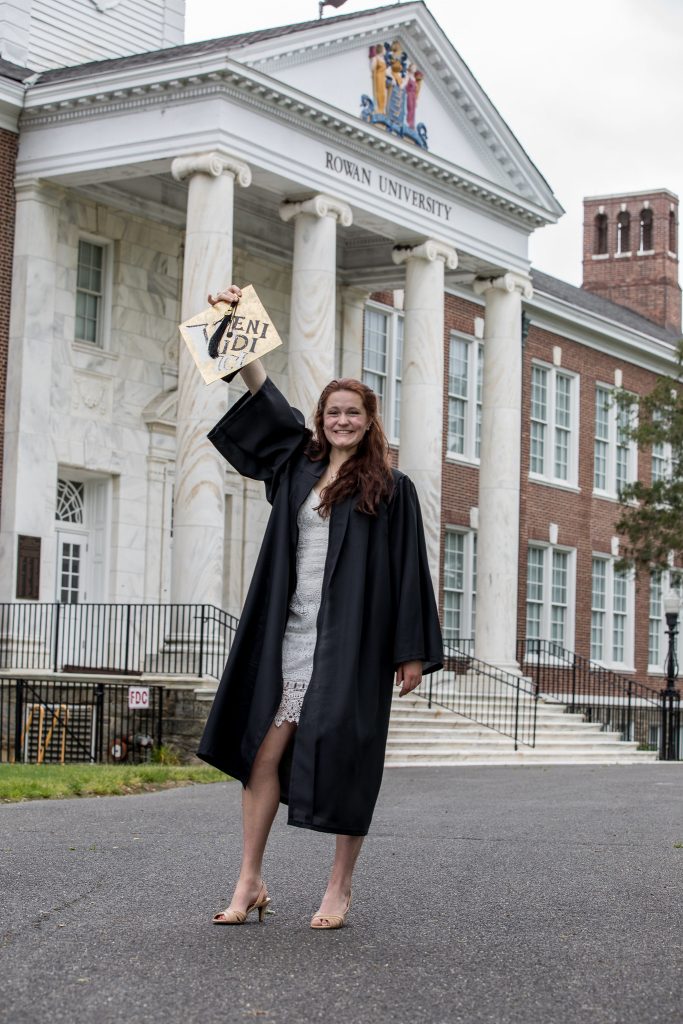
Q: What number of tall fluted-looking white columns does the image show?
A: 4